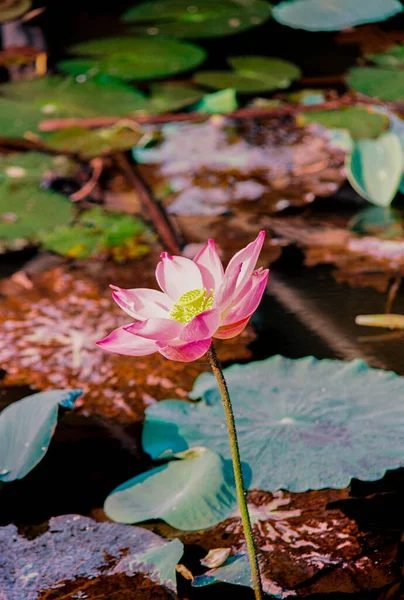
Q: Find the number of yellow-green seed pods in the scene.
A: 1